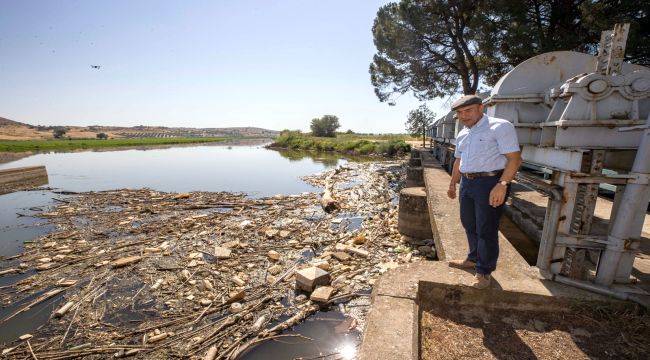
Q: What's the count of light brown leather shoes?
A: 2